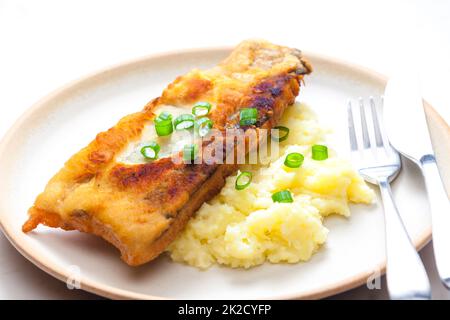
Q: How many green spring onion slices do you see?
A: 12